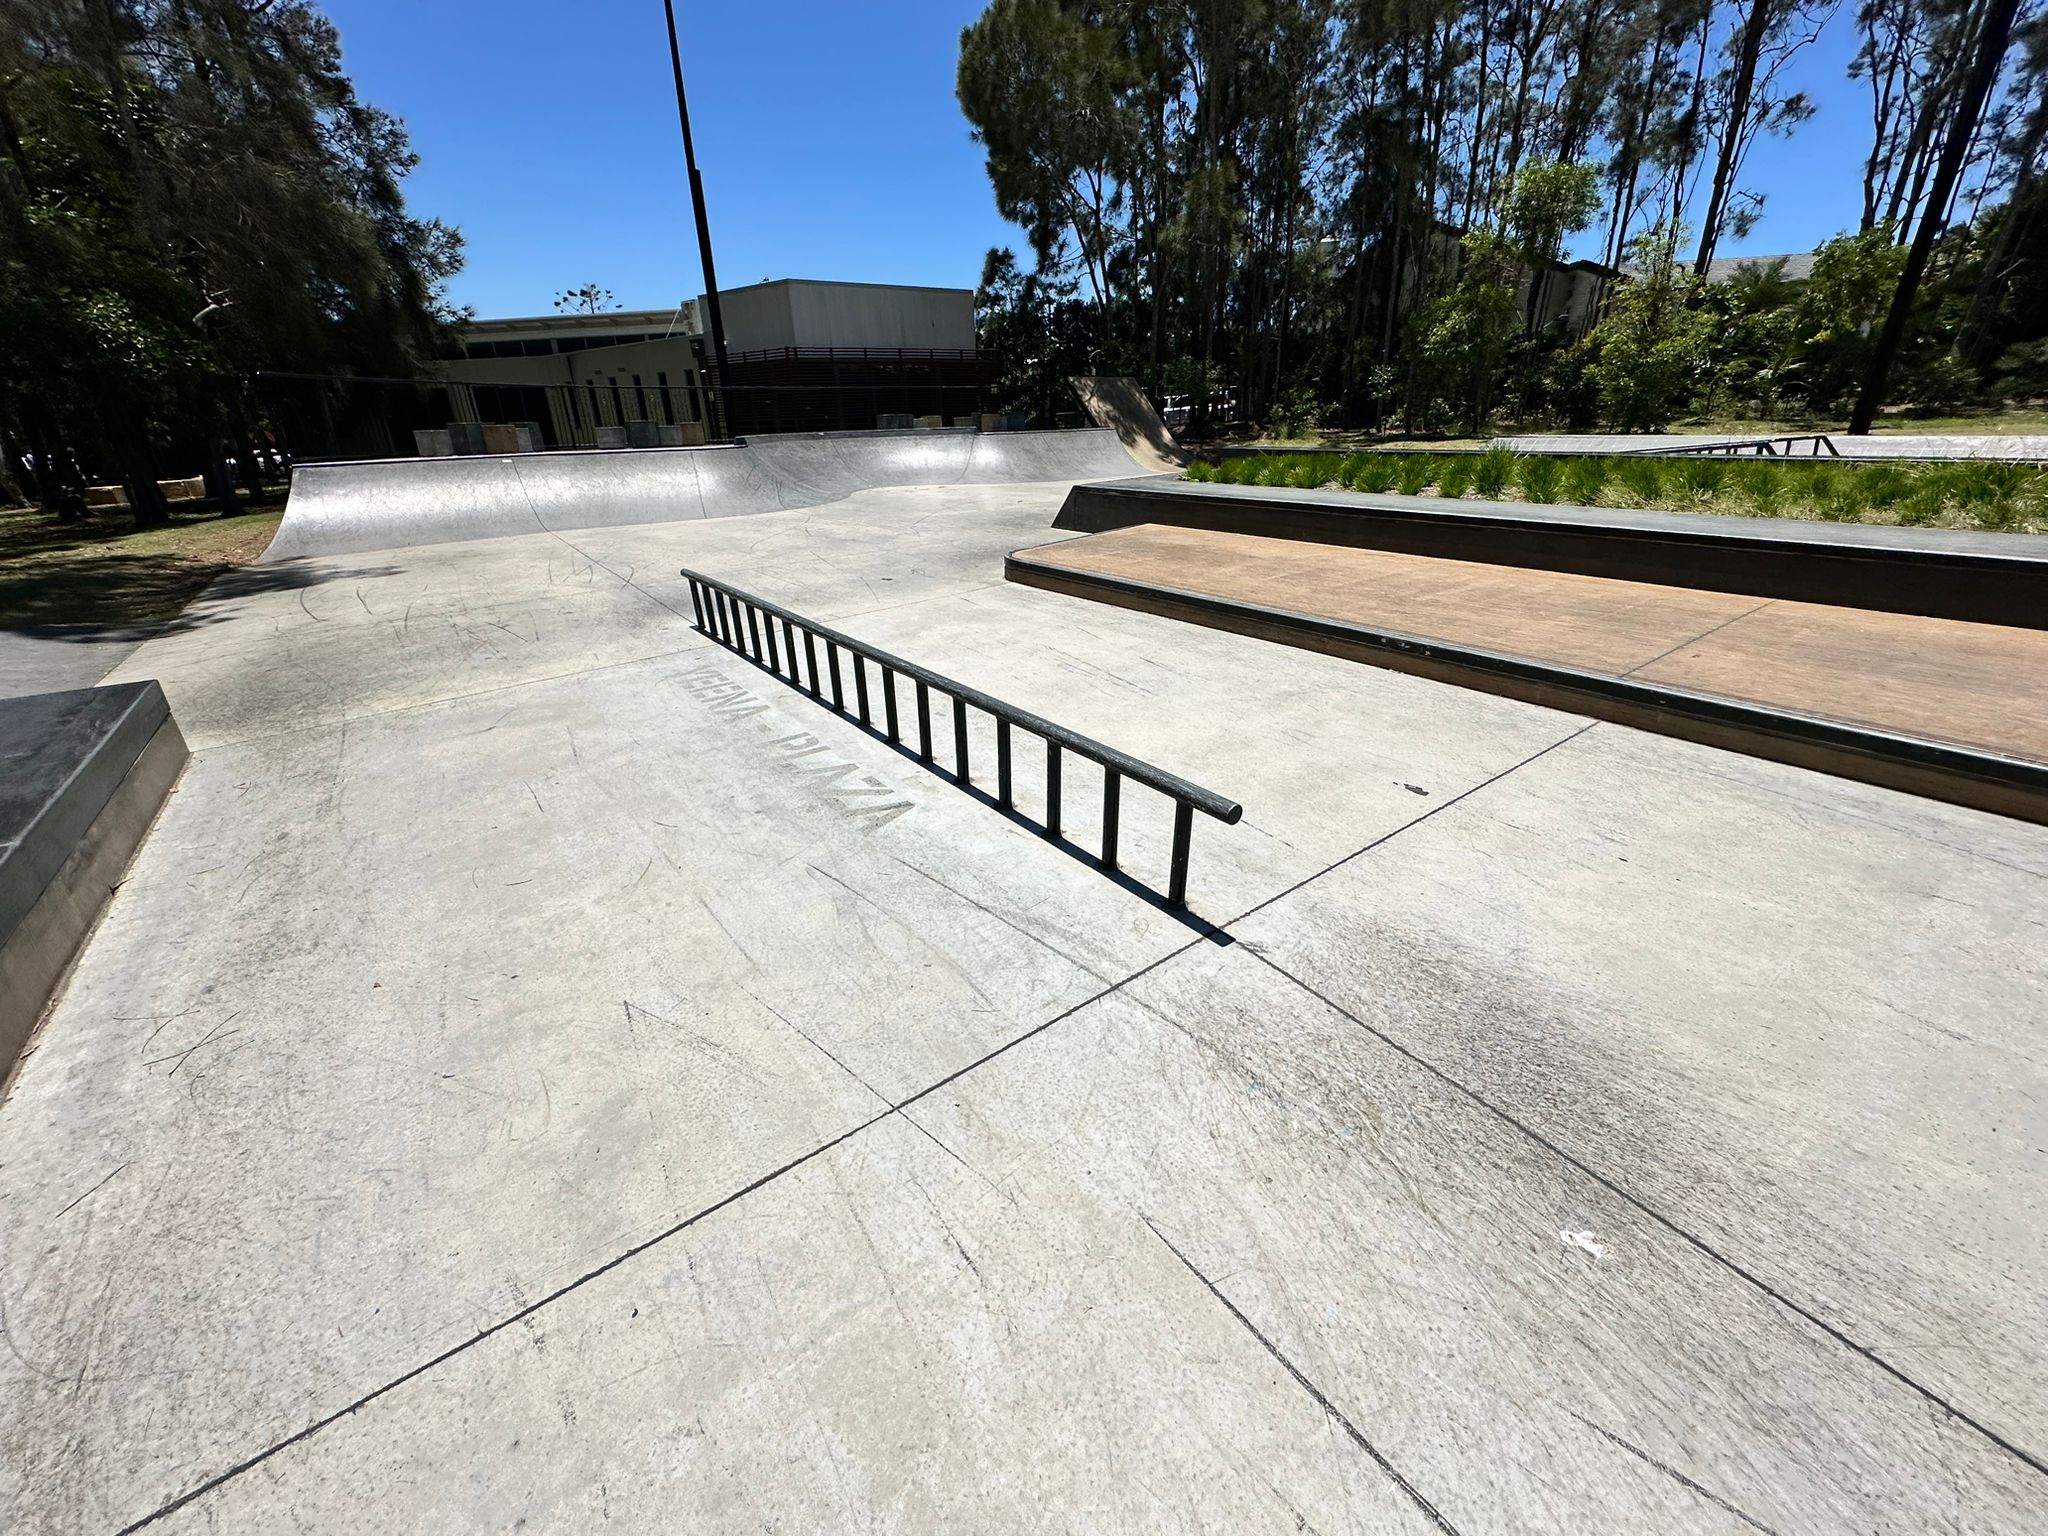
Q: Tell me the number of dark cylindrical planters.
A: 0